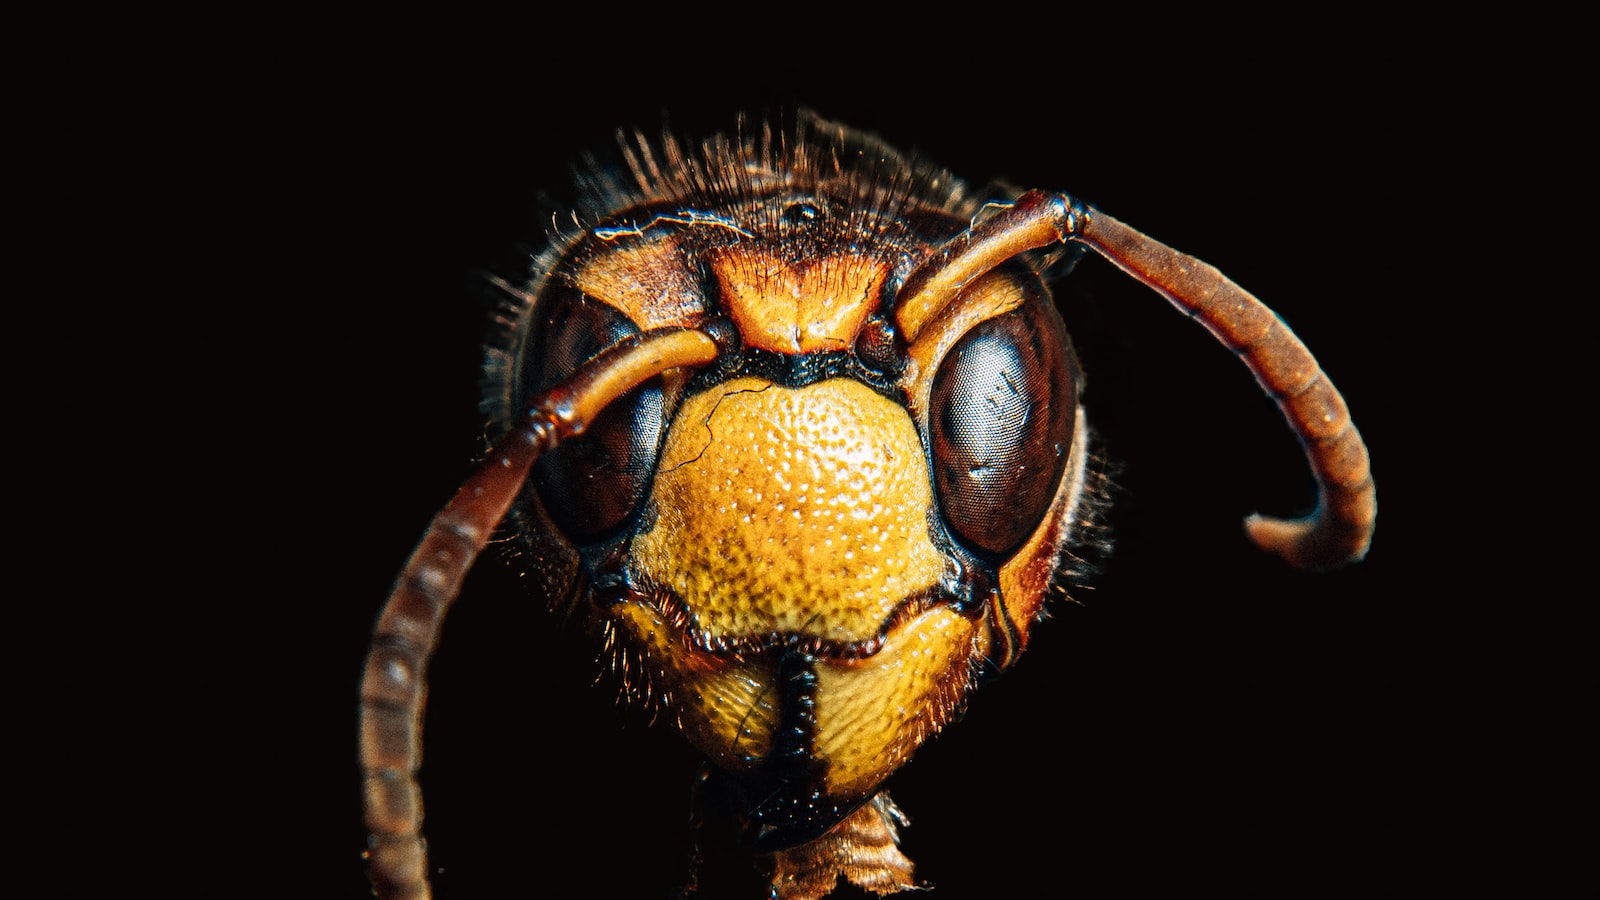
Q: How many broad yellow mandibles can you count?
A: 2